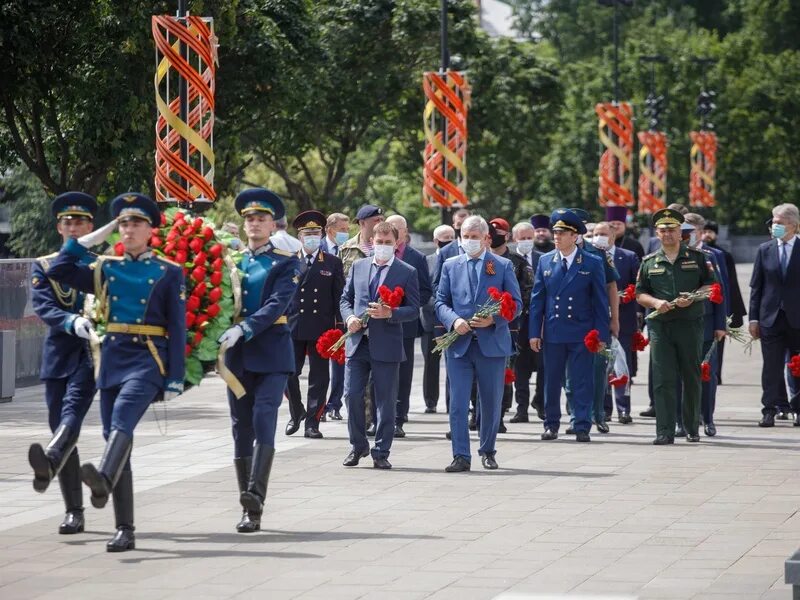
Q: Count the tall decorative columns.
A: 5